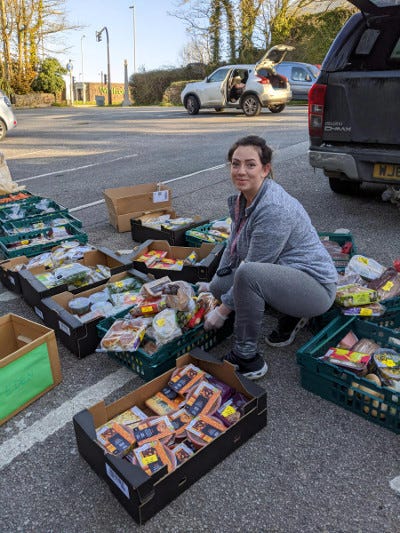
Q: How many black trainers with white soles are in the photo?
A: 2